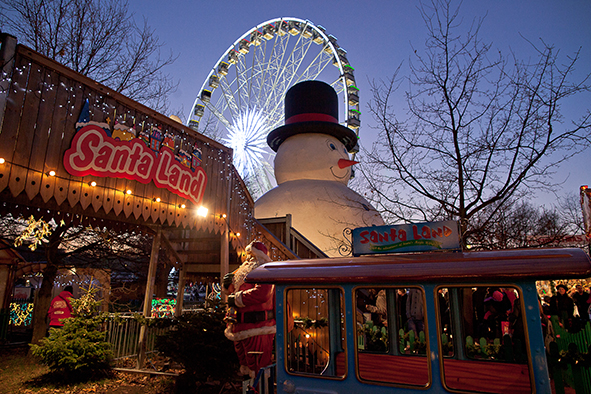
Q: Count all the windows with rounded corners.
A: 3